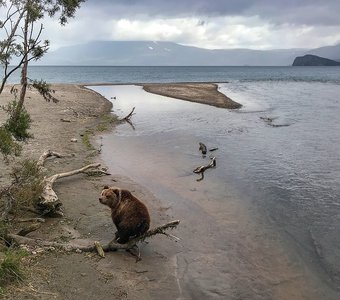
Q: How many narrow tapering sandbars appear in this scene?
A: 1